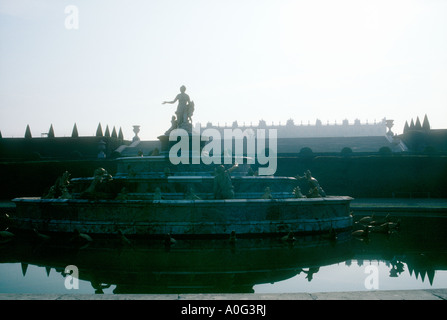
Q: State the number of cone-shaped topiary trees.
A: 12